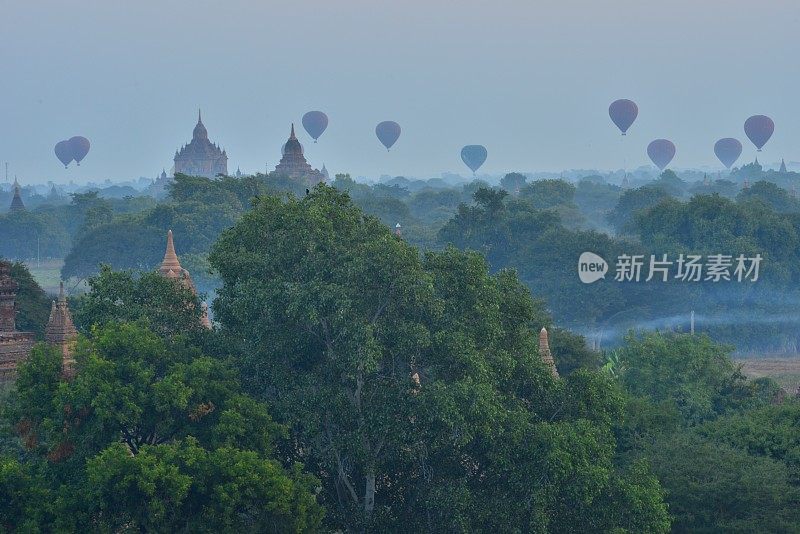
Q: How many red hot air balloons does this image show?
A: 8